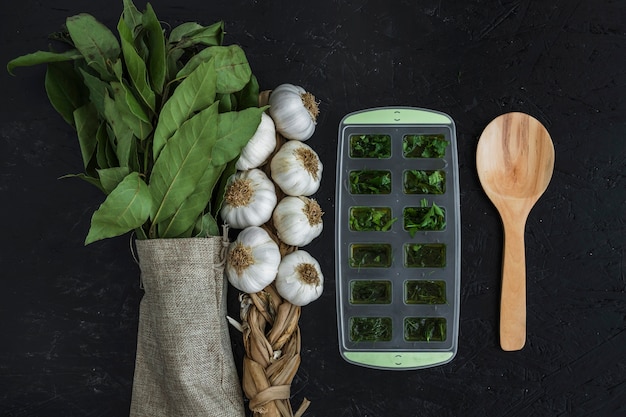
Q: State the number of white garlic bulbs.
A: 7